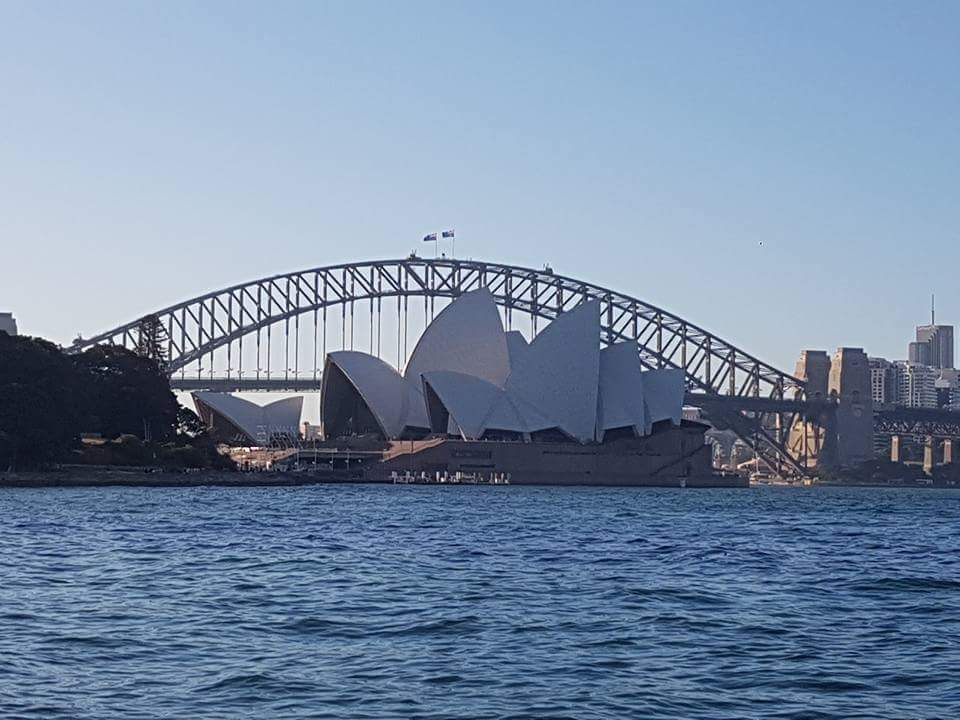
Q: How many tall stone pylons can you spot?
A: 2